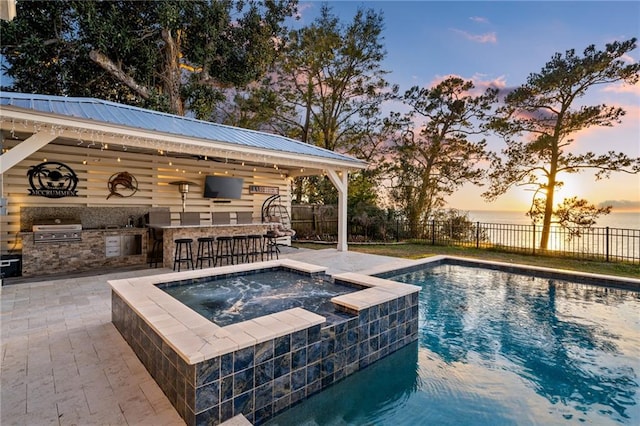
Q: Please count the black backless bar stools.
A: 6